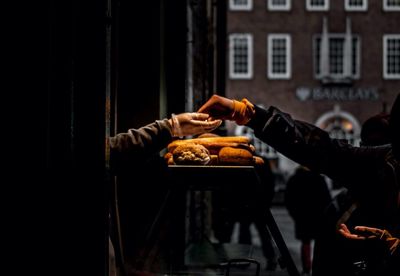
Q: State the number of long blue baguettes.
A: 0